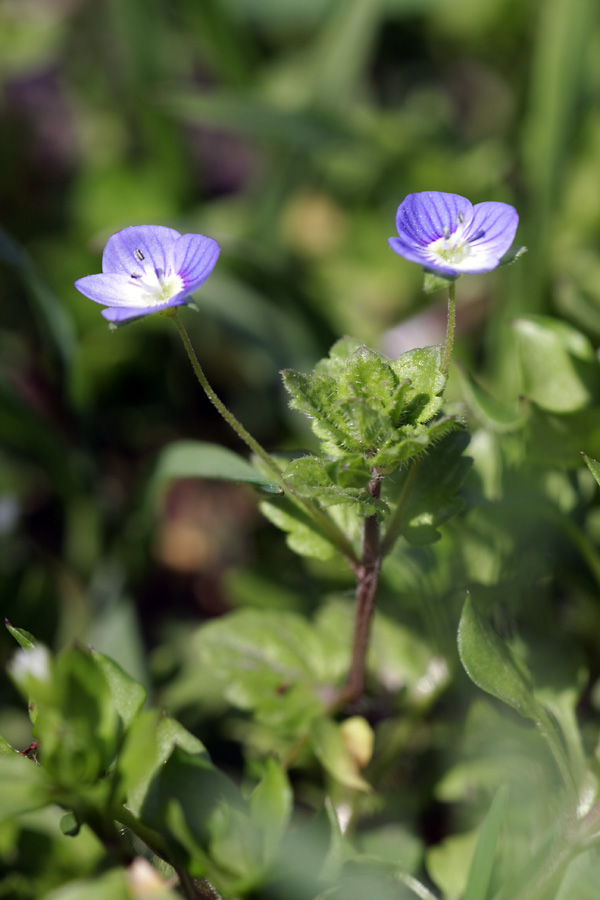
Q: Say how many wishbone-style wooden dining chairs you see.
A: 0